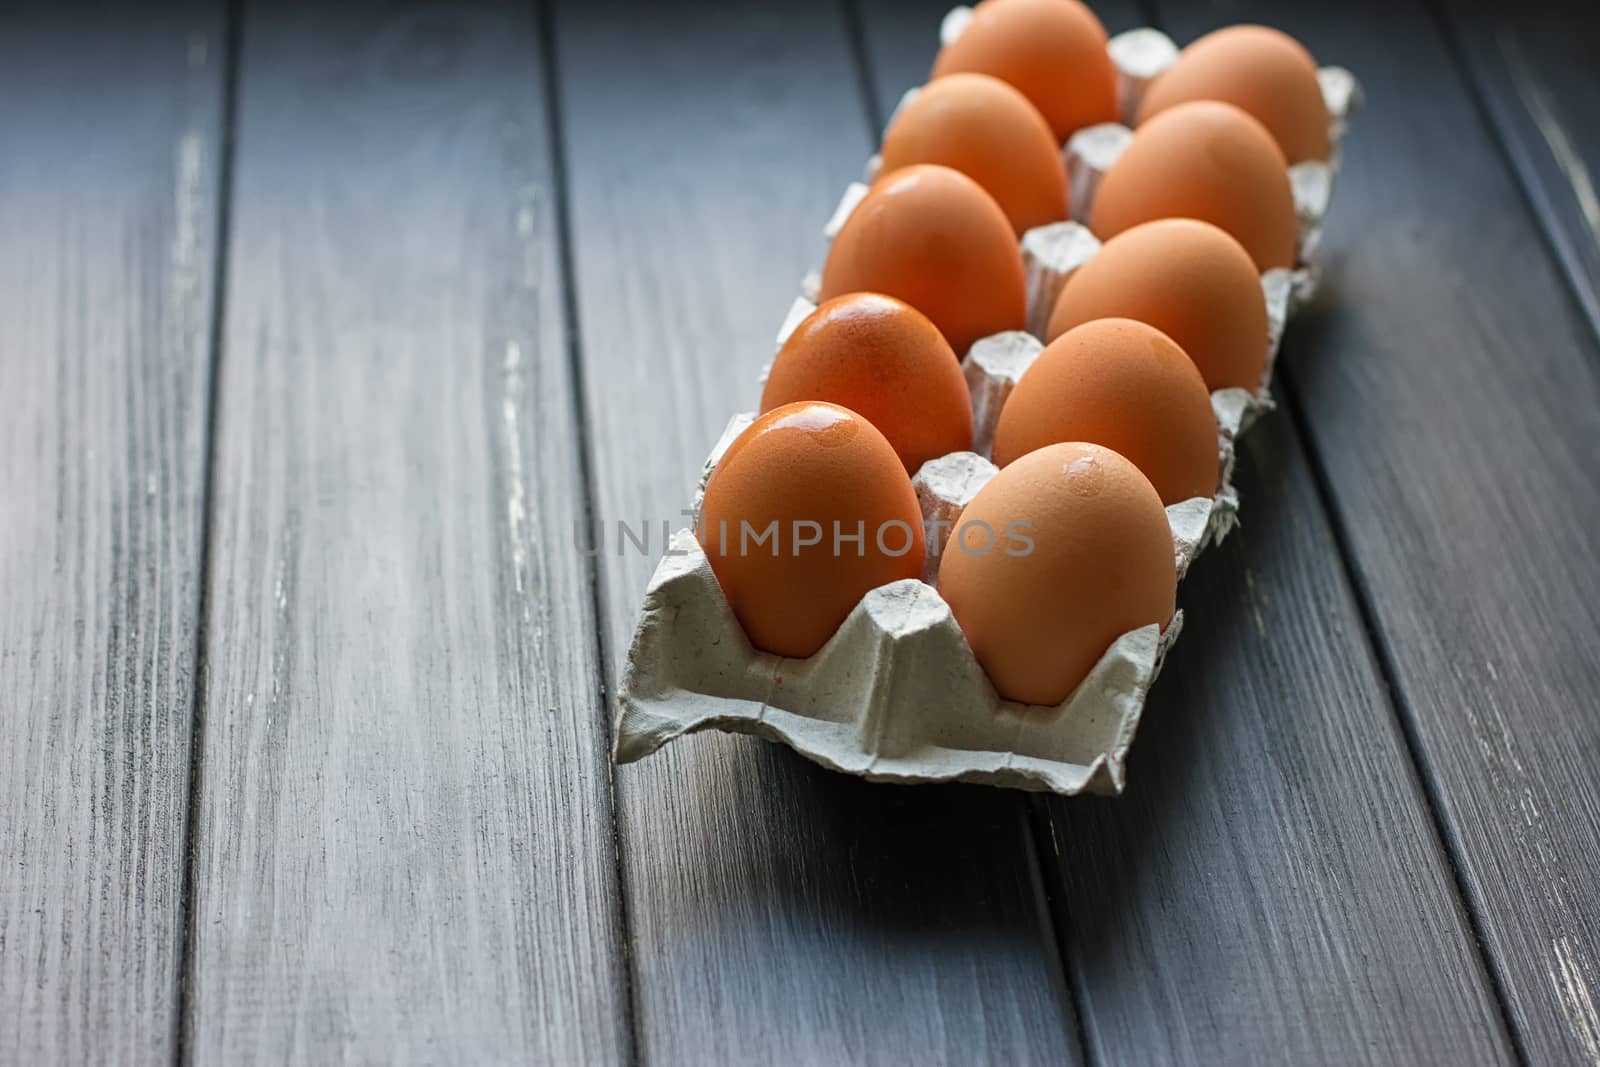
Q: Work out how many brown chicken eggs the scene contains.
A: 10